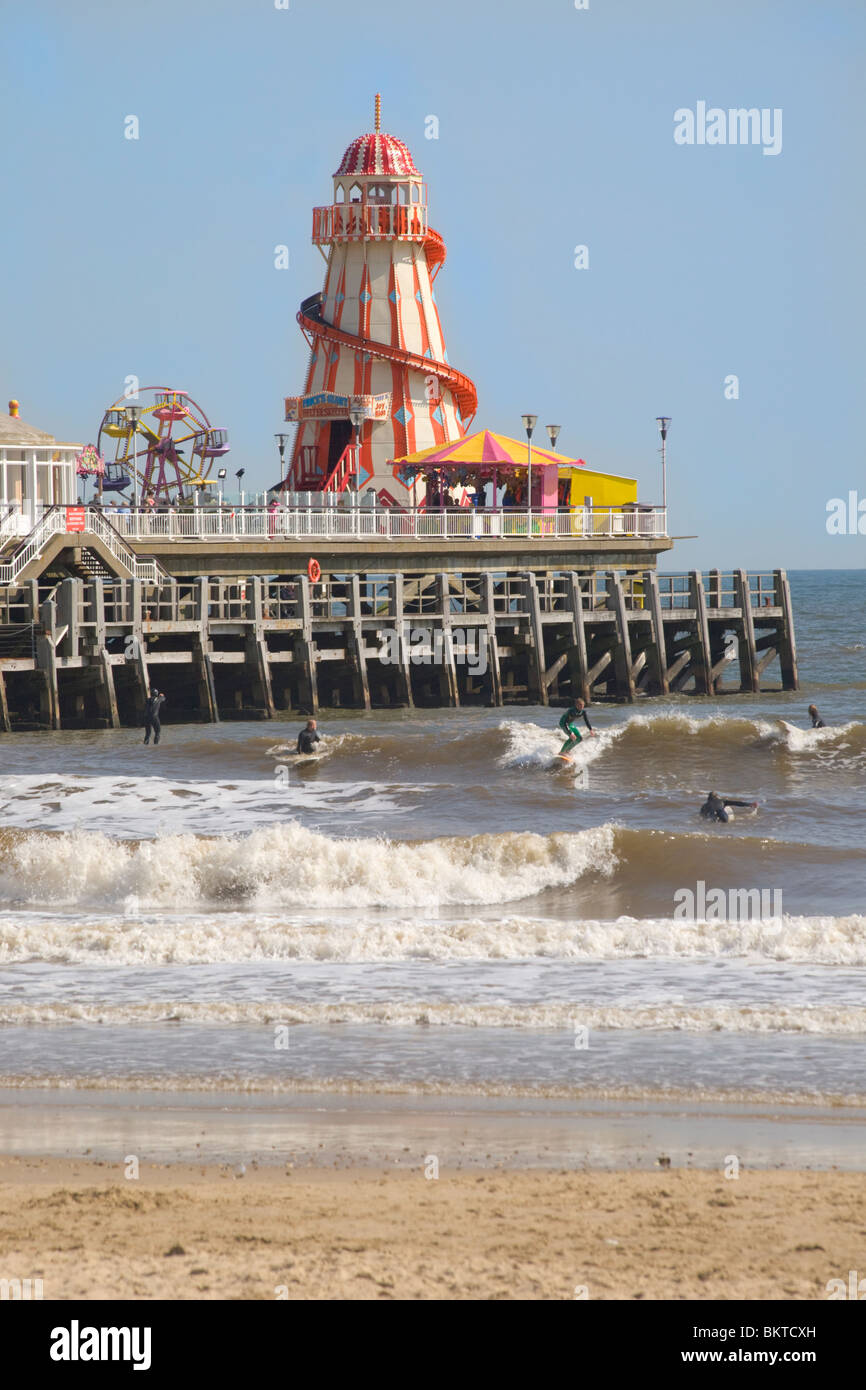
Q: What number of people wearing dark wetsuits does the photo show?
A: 4